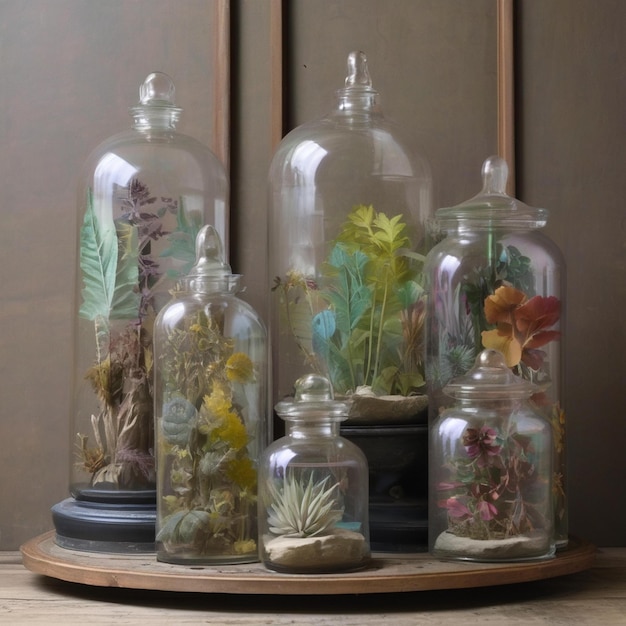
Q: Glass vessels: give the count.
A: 6